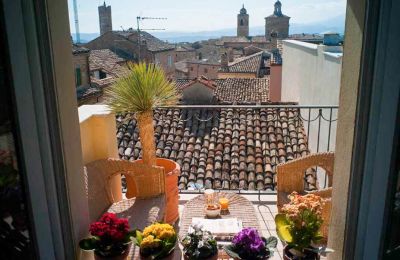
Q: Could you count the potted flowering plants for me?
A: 5